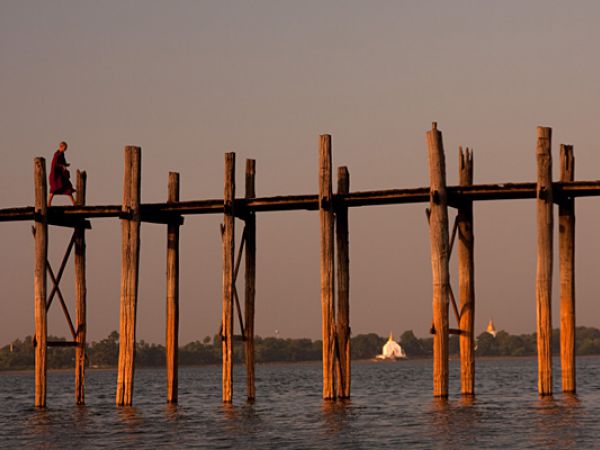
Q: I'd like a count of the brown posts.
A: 12